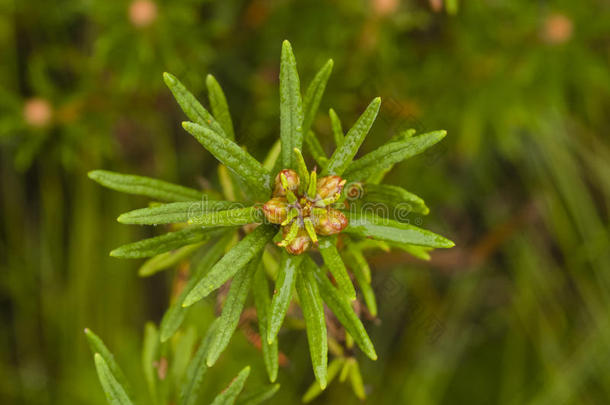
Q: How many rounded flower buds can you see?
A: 5